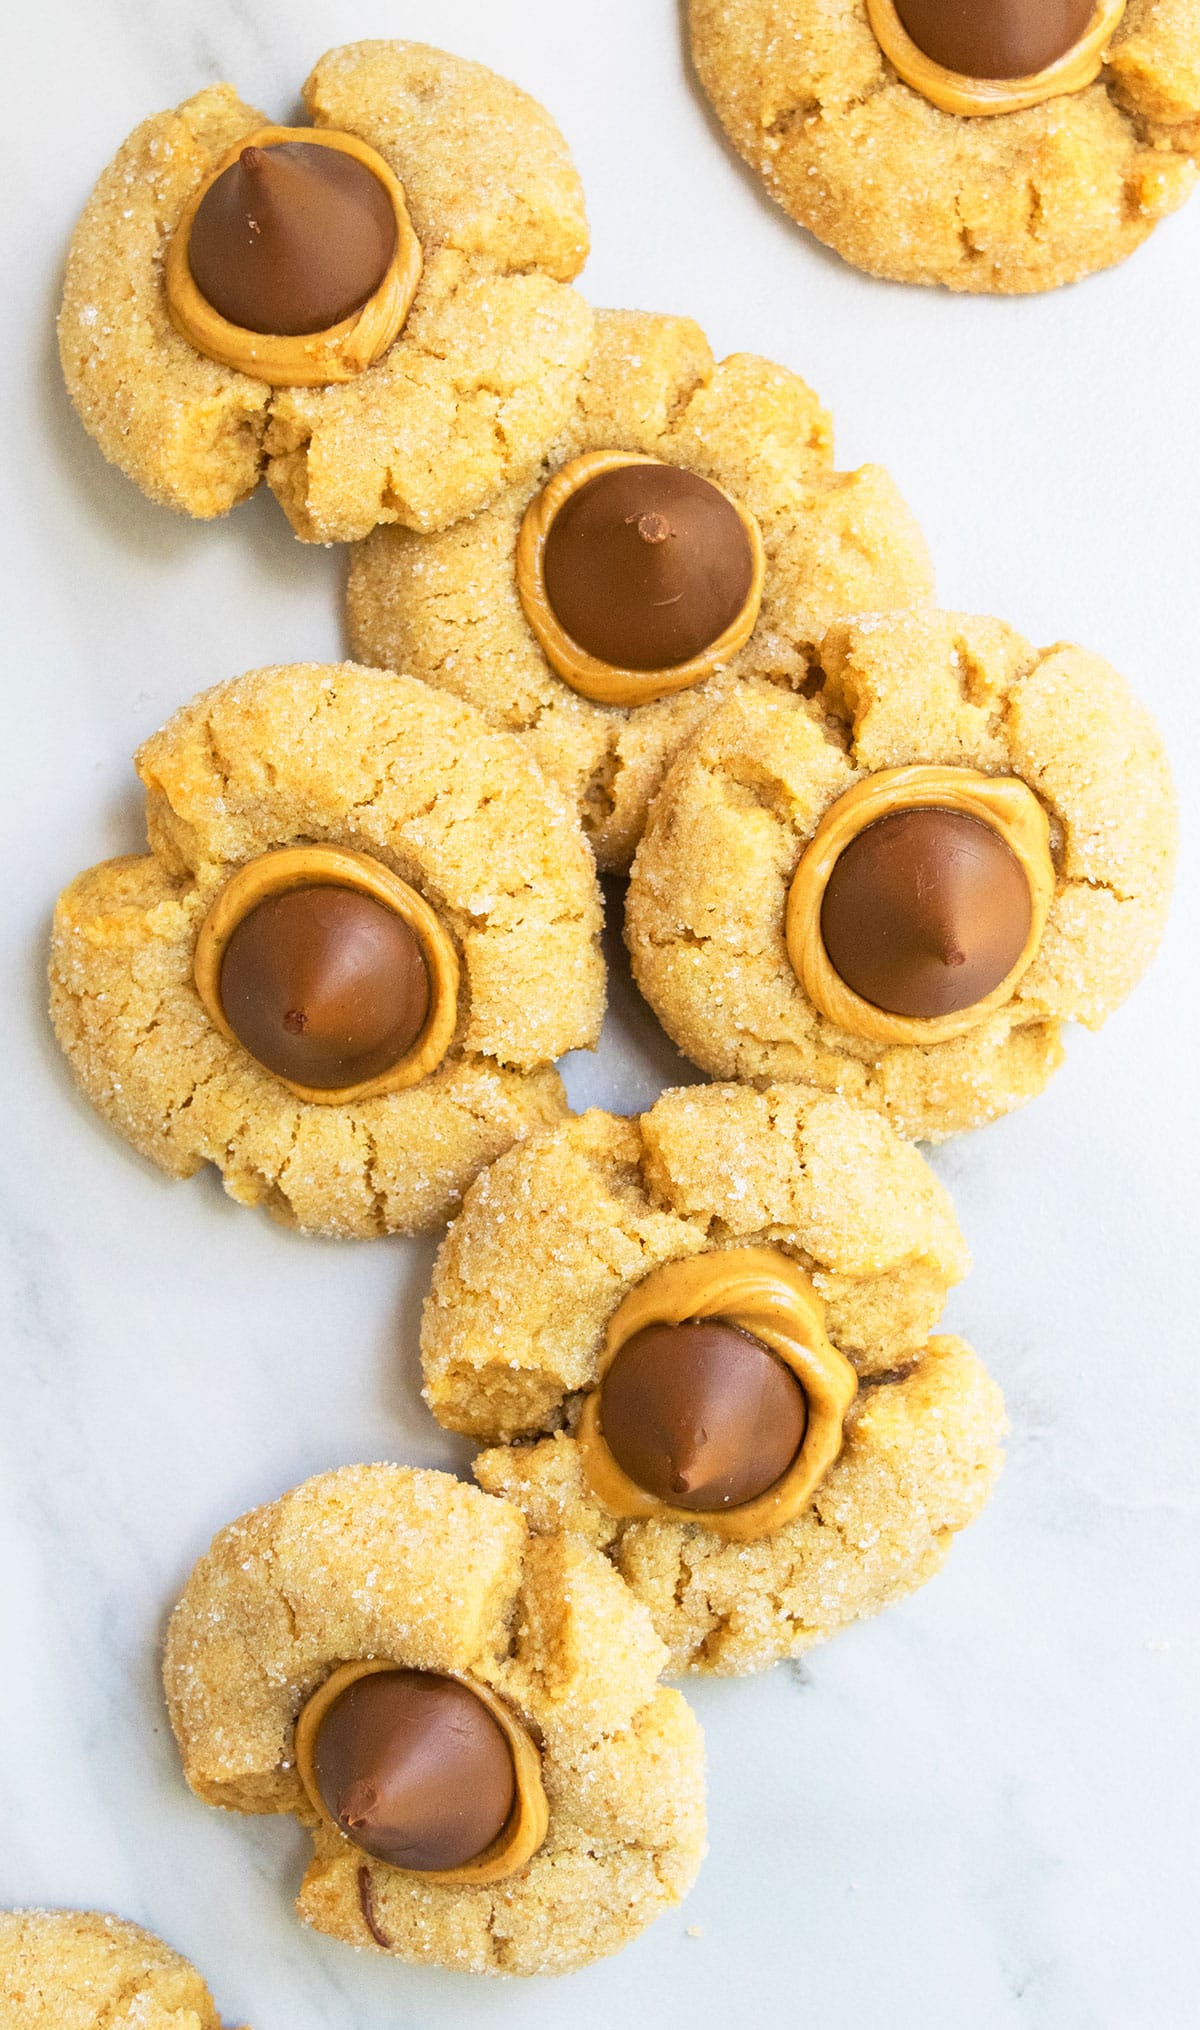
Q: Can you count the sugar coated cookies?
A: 8